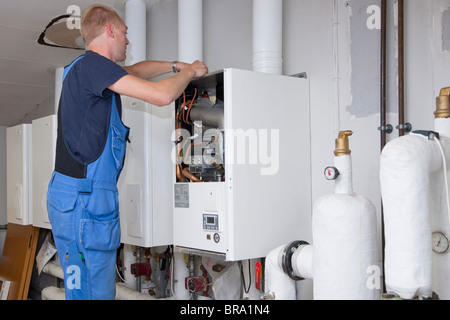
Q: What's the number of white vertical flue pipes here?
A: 3